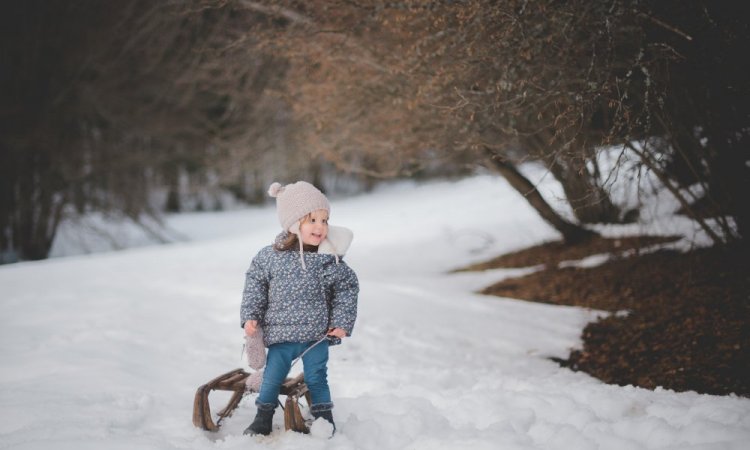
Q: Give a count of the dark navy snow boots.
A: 2